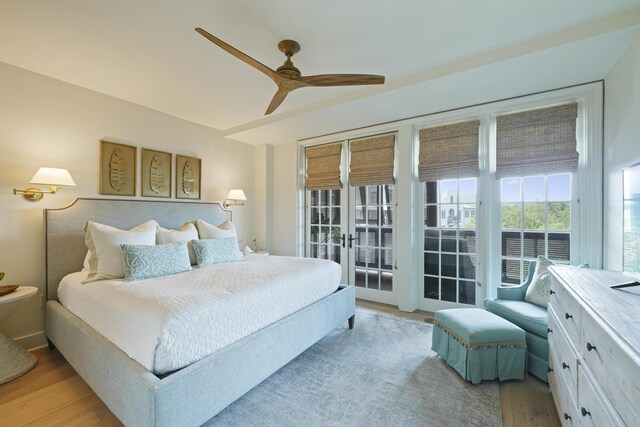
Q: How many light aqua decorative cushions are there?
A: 2